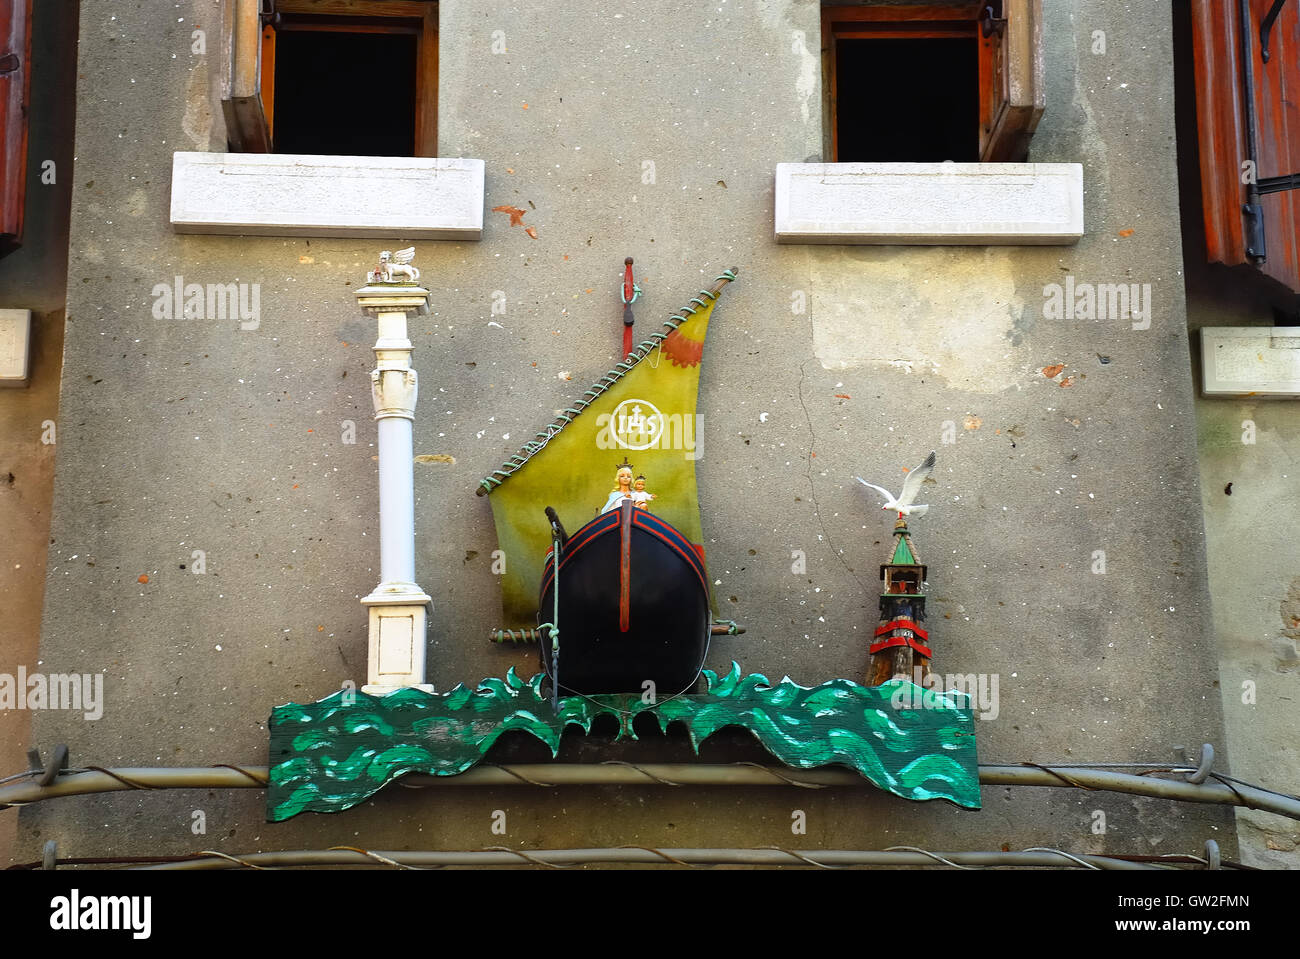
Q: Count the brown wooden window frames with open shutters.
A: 2